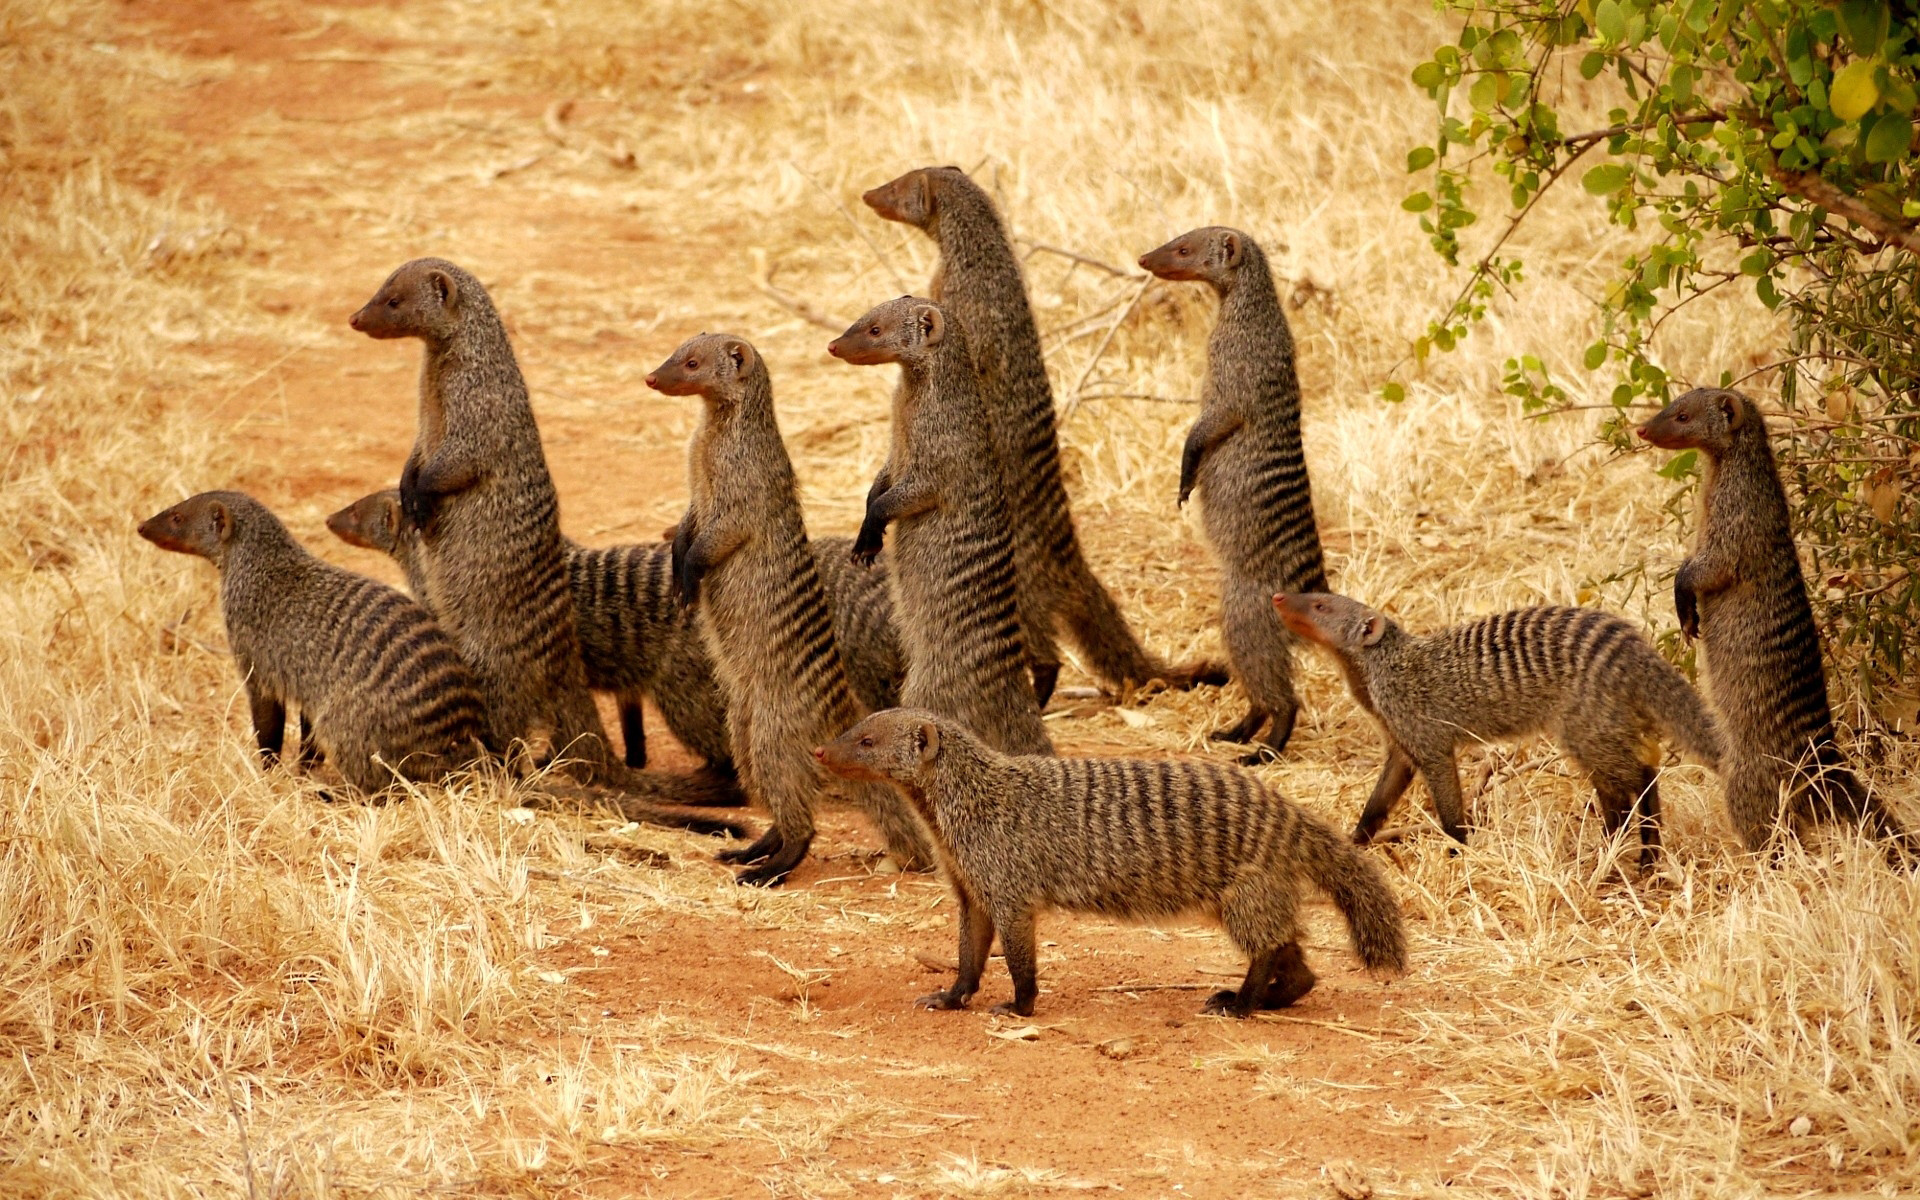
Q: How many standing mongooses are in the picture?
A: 6